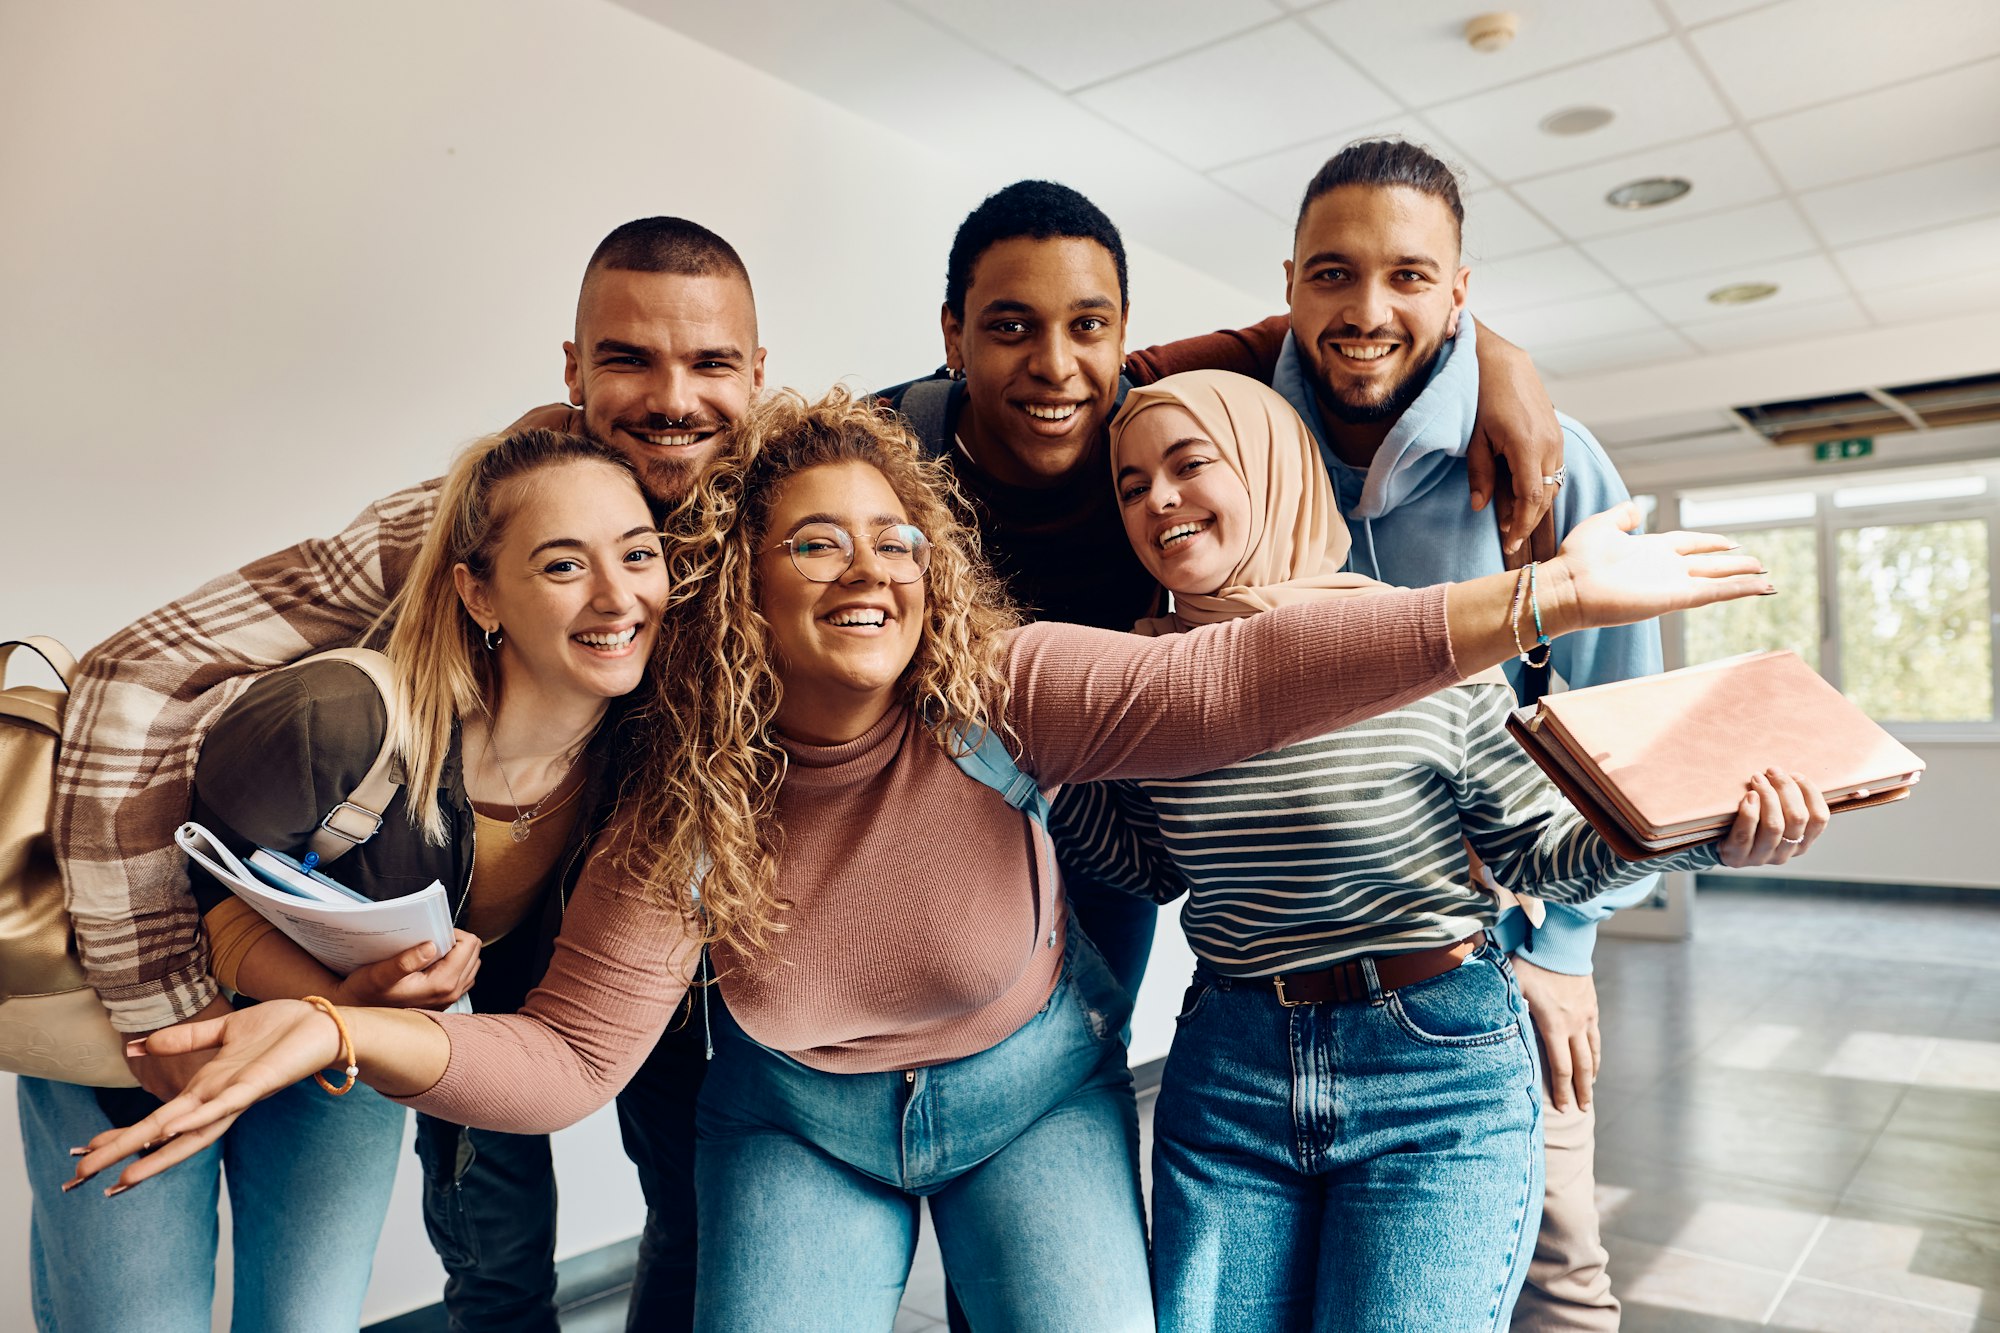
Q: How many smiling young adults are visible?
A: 6